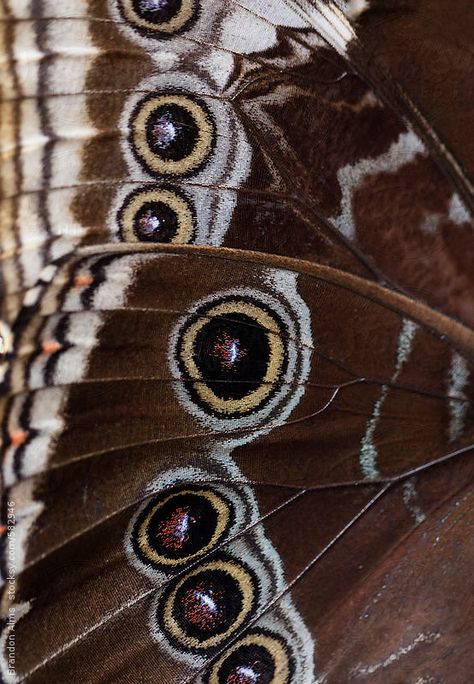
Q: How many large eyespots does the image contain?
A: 7